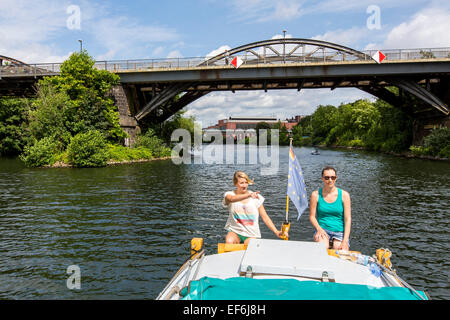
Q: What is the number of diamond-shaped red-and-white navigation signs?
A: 2